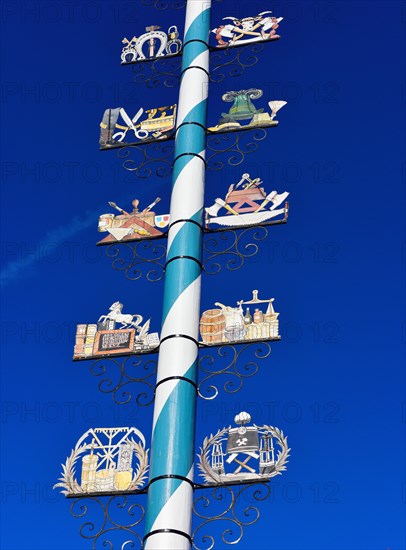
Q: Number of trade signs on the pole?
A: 10